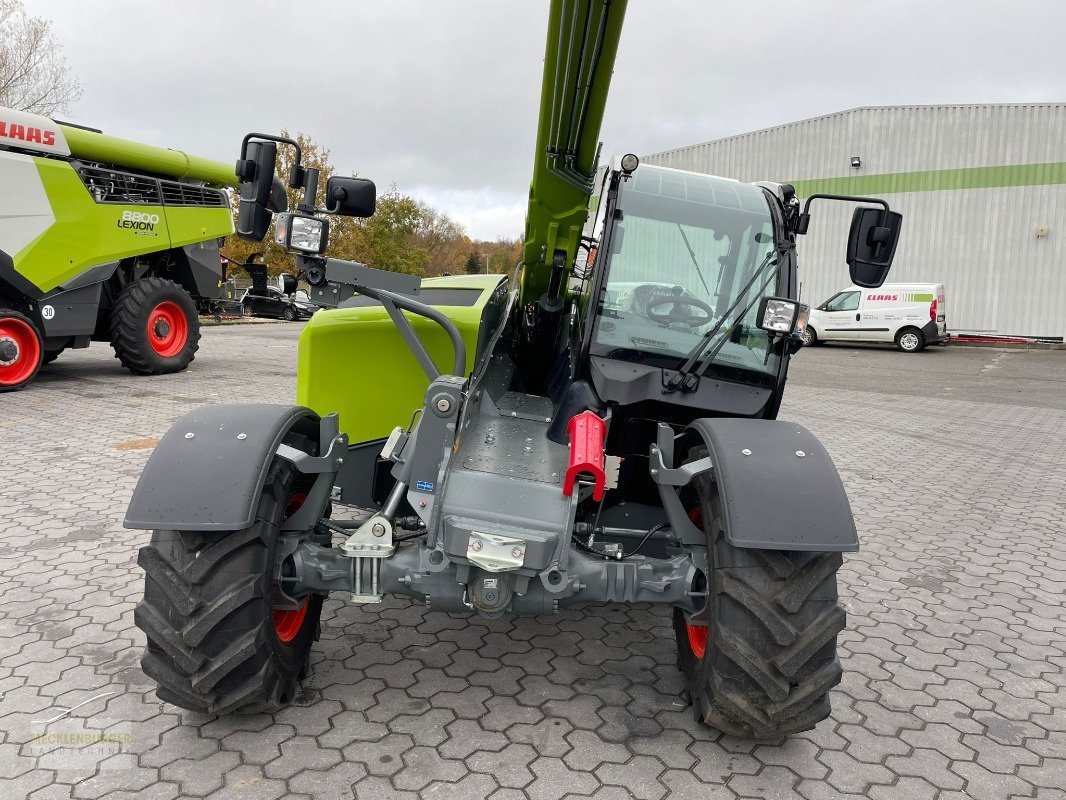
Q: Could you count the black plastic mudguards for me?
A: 2